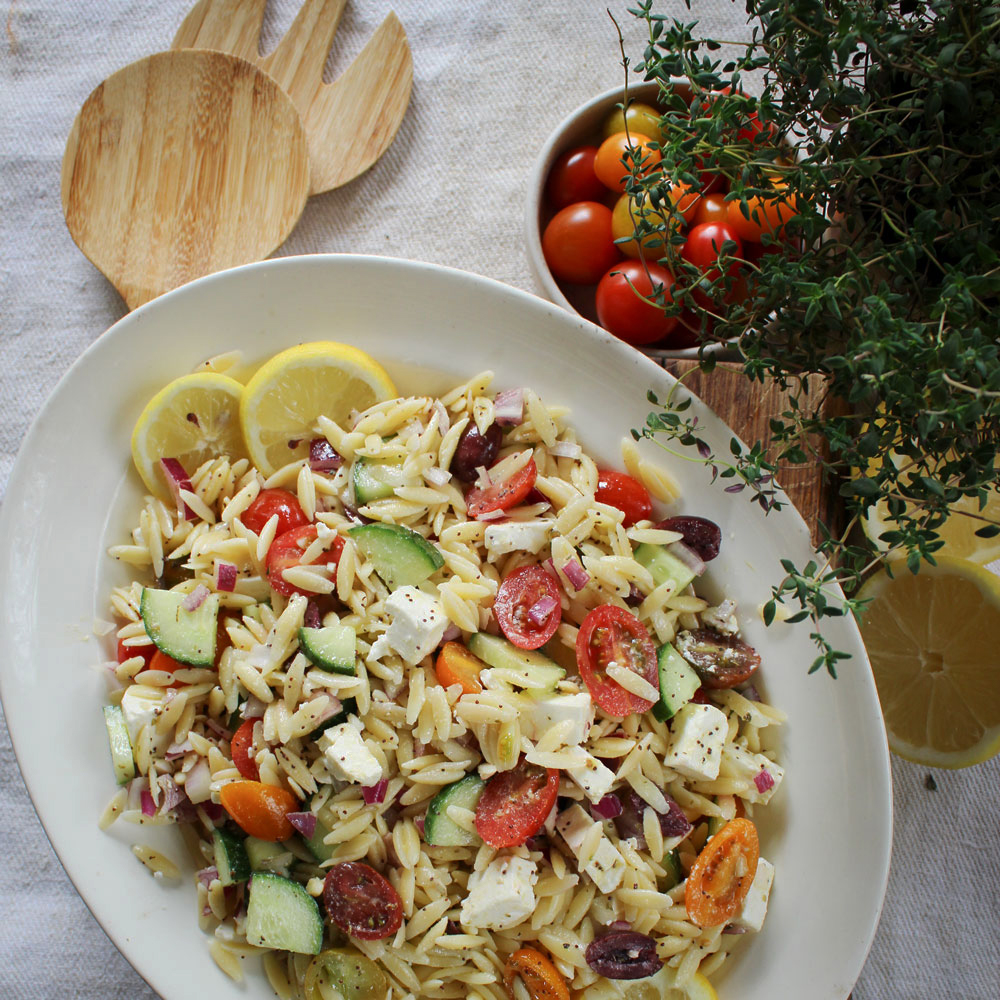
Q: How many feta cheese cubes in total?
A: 11